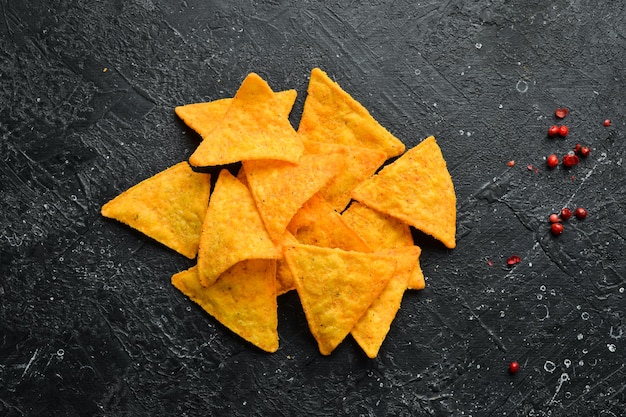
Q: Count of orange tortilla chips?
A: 13